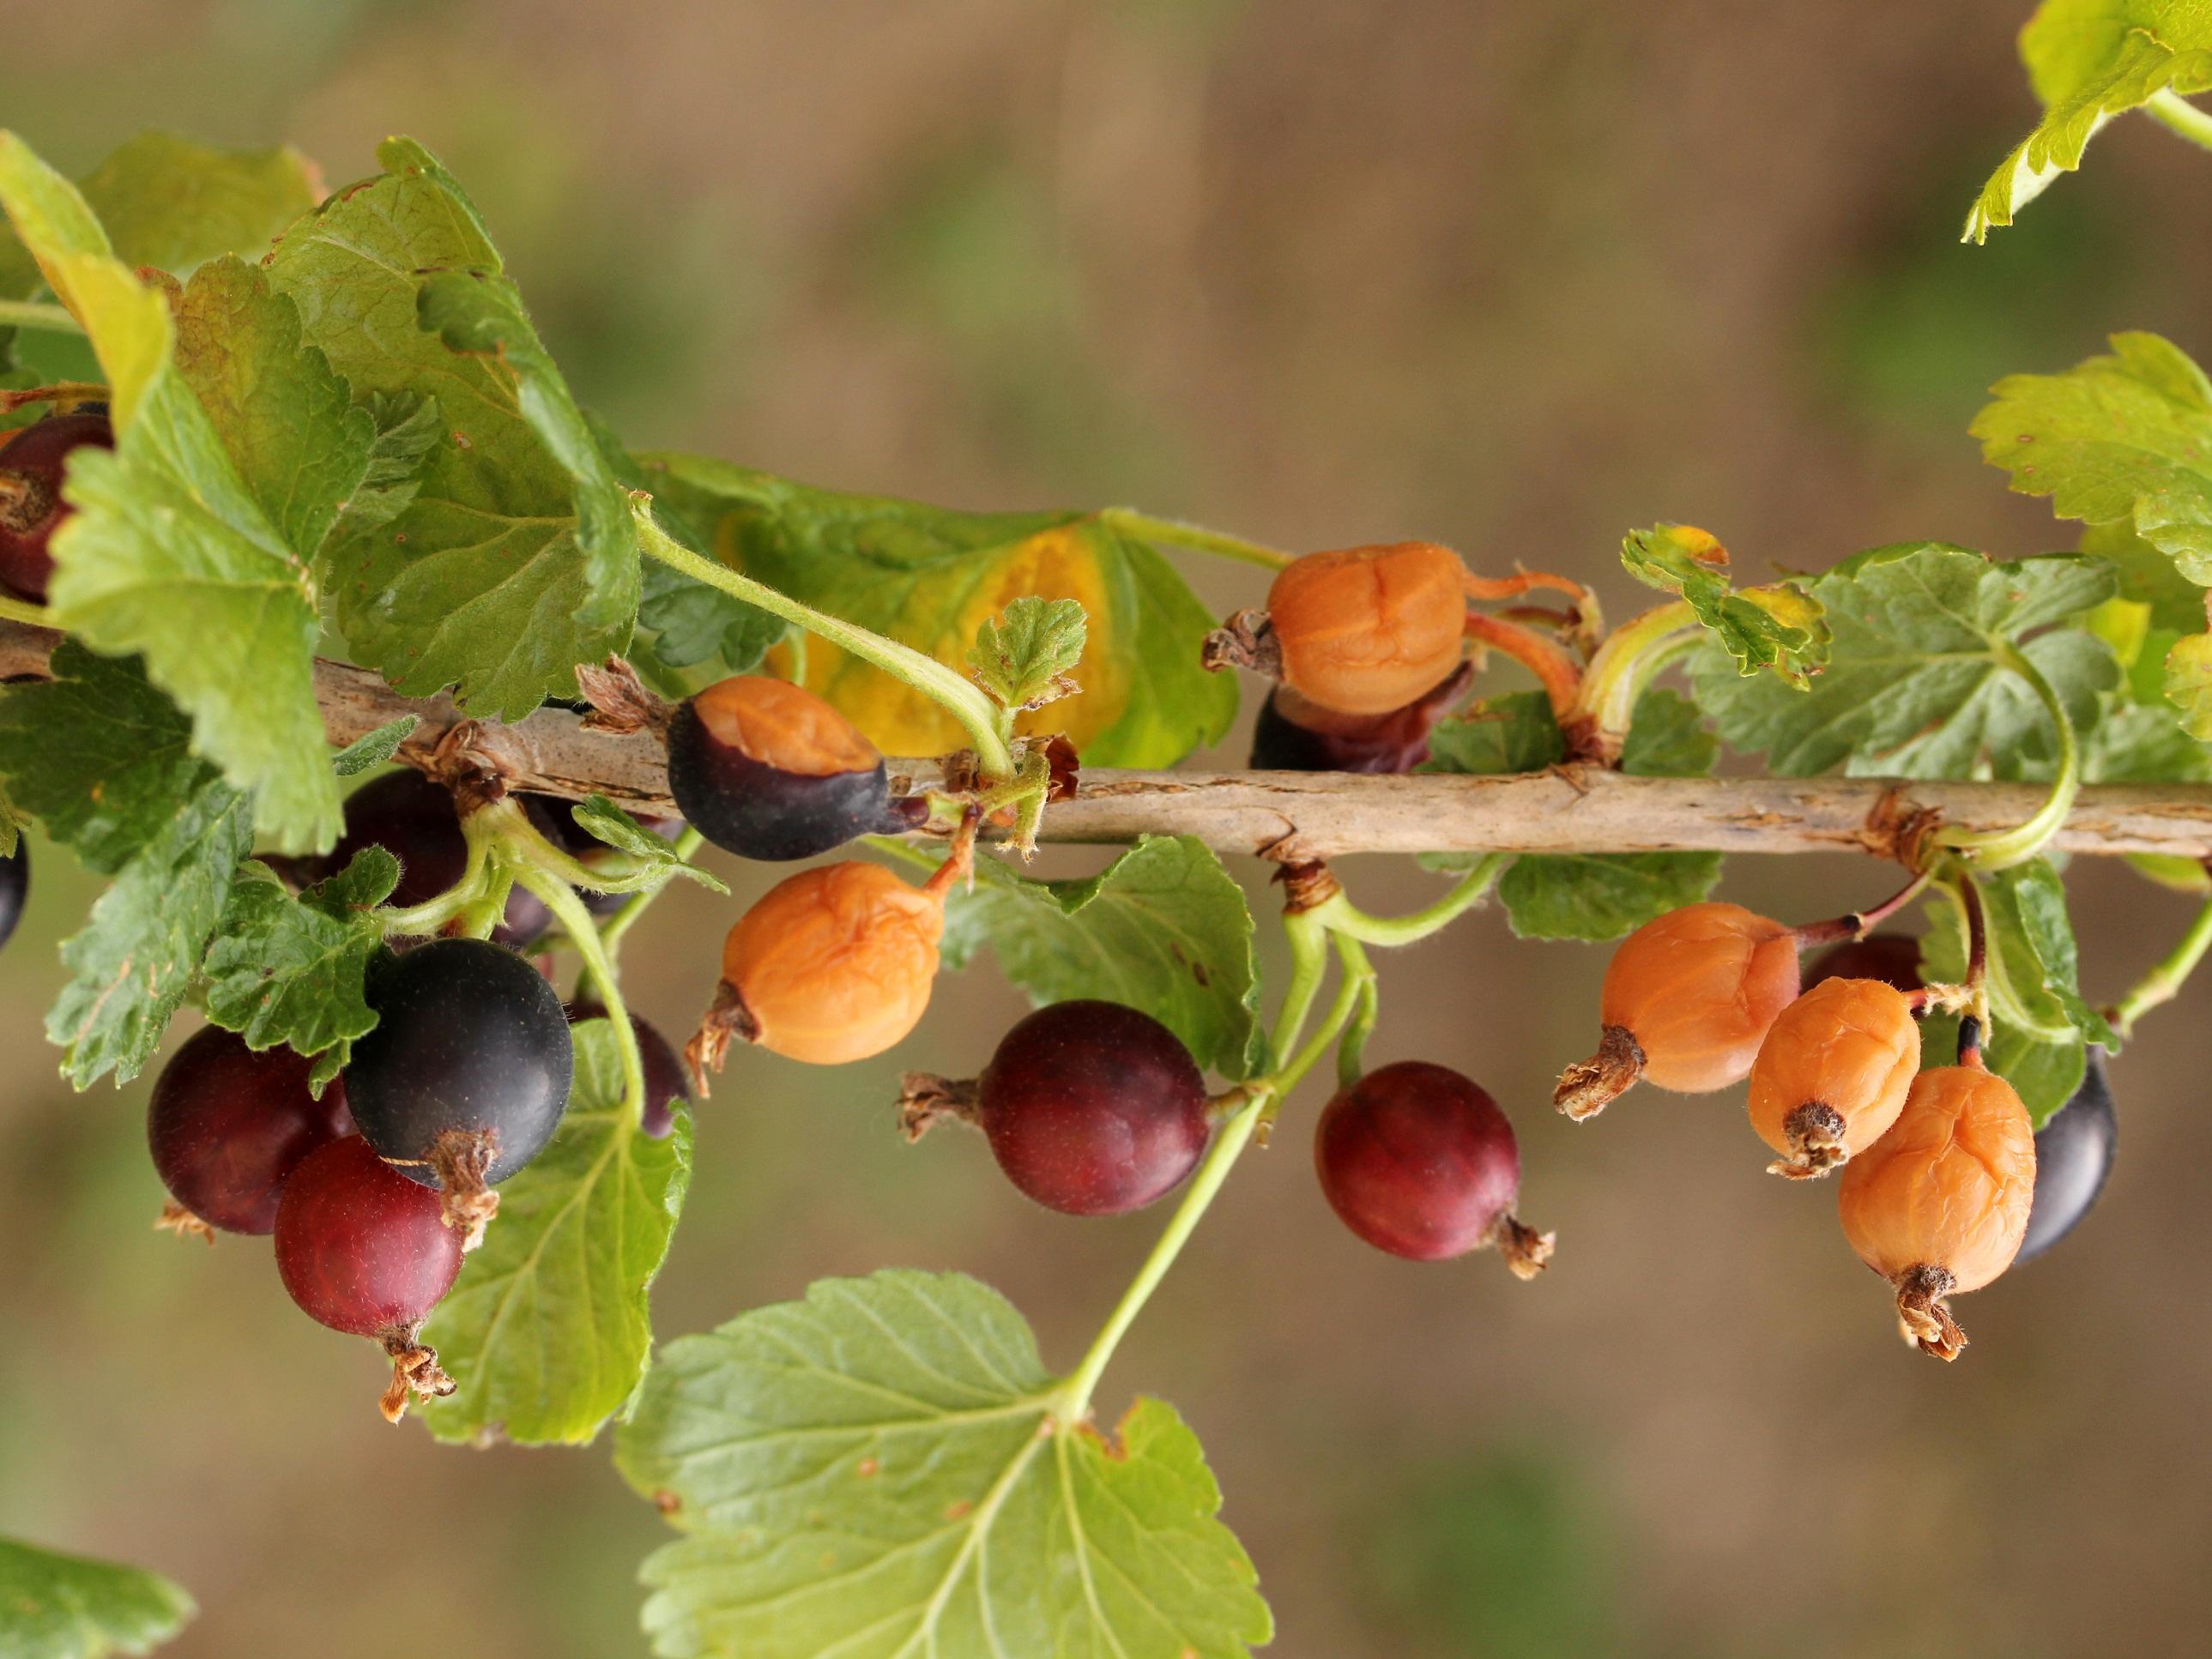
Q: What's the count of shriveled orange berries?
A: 5